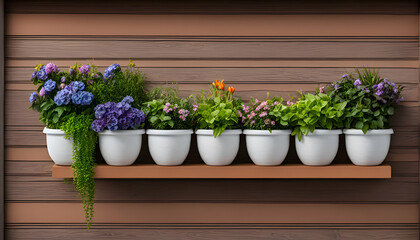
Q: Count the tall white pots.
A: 7